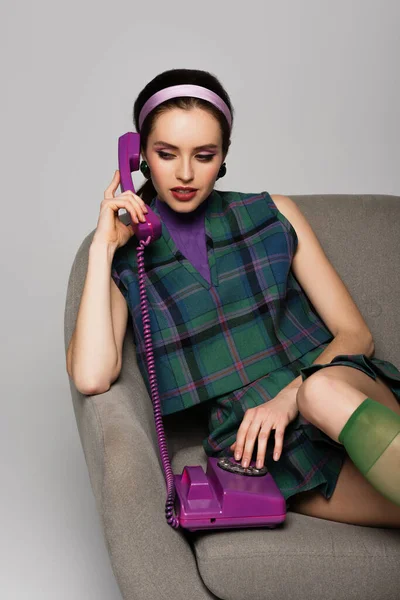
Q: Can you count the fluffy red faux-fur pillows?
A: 0